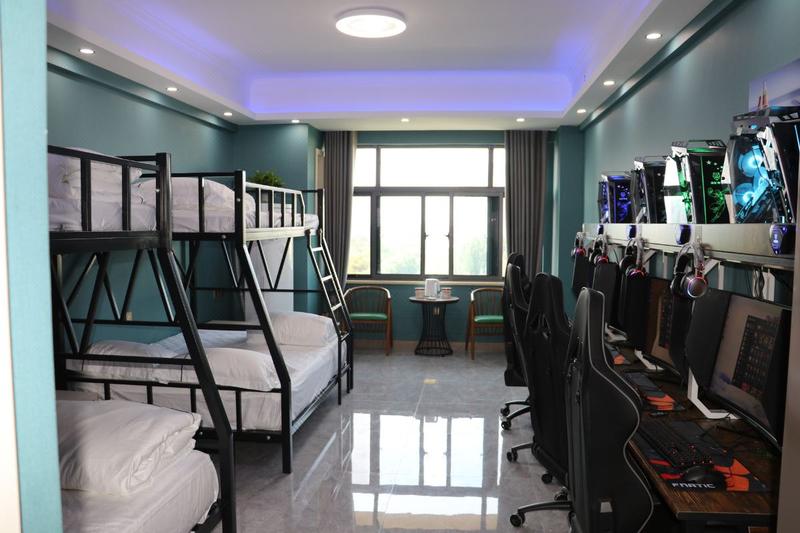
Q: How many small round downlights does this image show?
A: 9